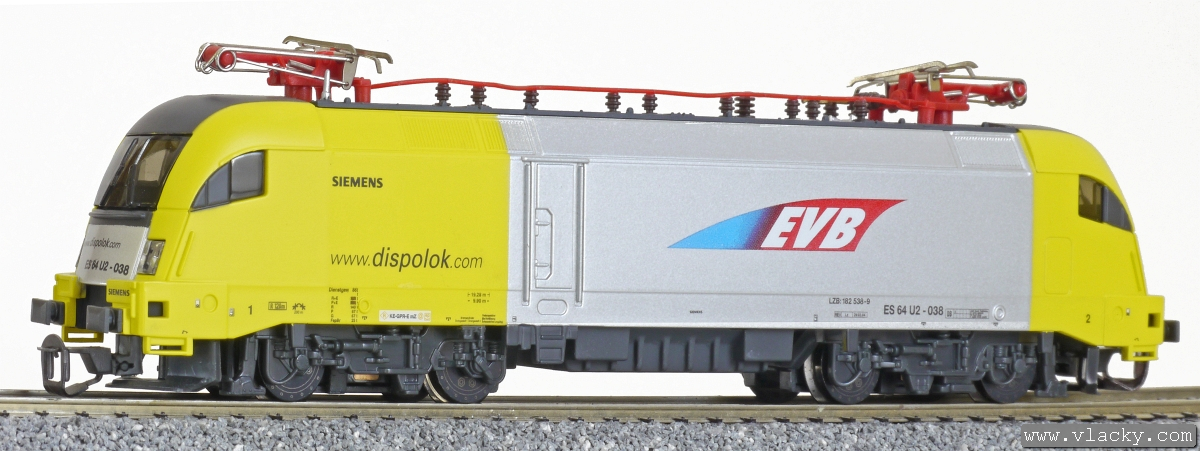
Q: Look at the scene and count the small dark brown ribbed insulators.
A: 11